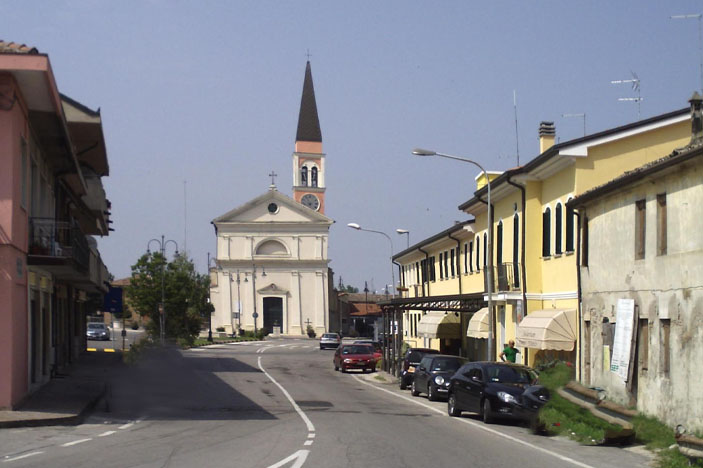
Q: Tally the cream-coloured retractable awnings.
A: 3